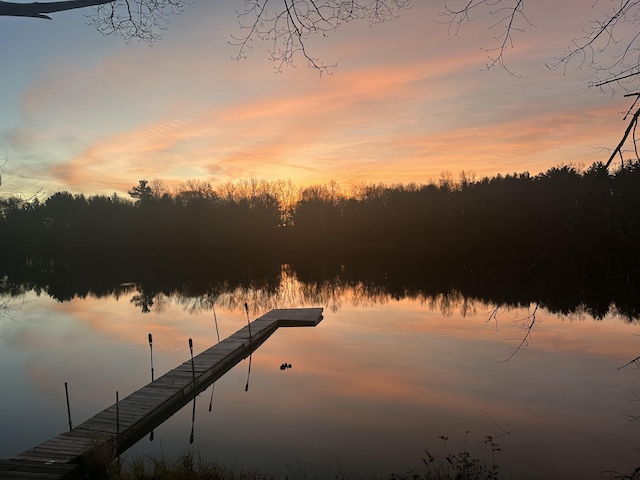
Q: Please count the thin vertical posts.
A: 6